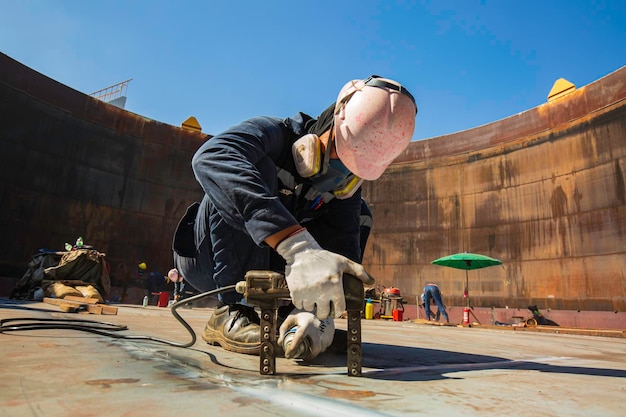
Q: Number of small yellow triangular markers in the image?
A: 2